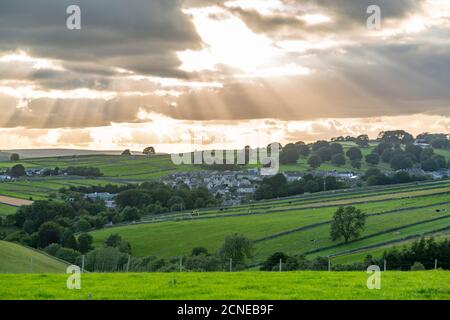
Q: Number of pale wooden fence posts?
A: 9